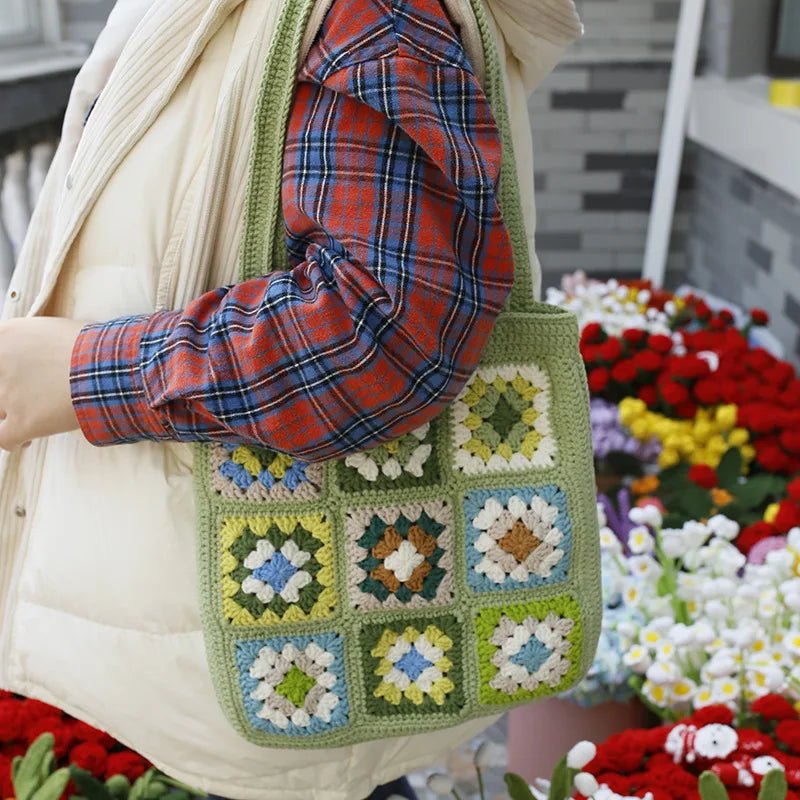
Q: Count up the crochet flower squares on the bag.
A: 9